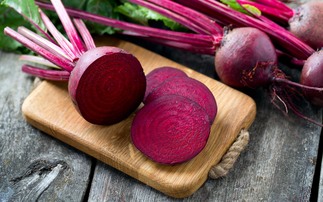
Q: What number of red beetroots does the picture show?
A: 4